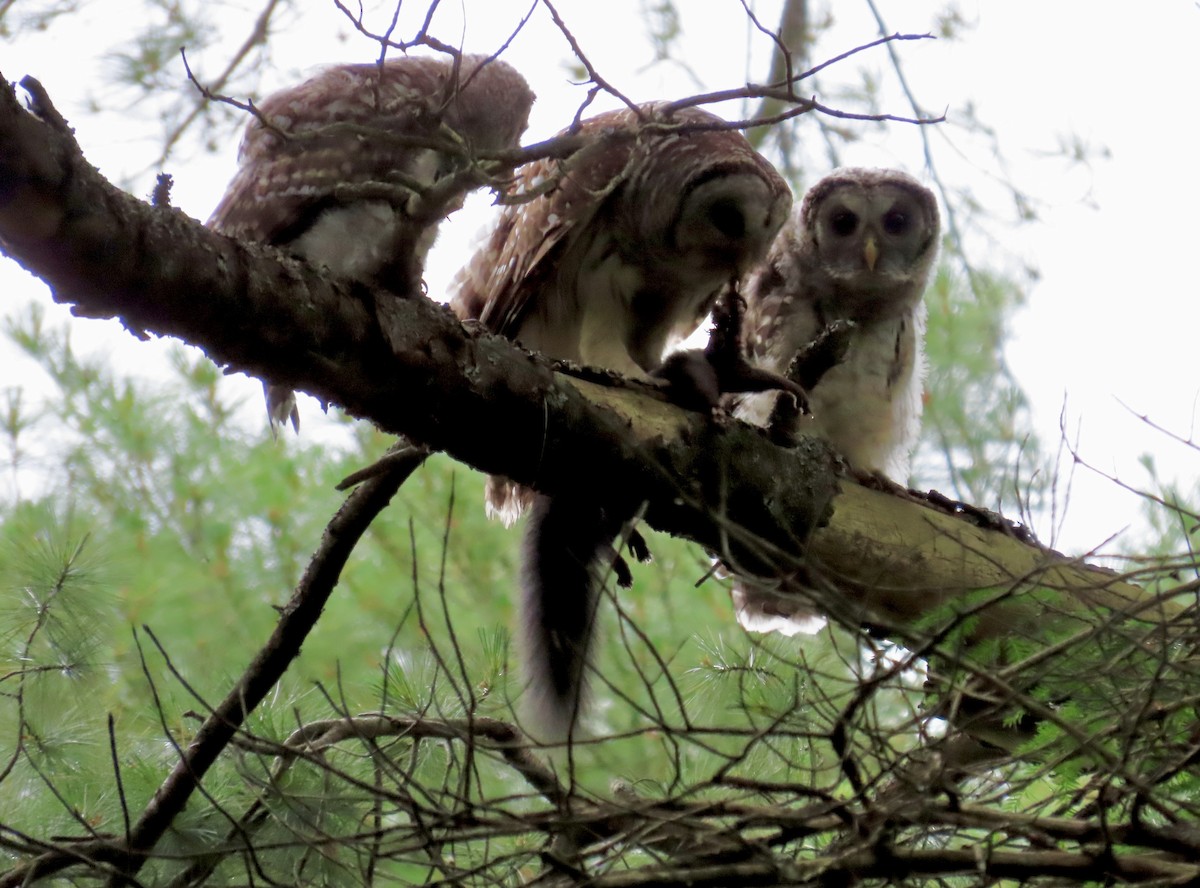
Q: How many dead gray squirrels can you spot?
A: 1